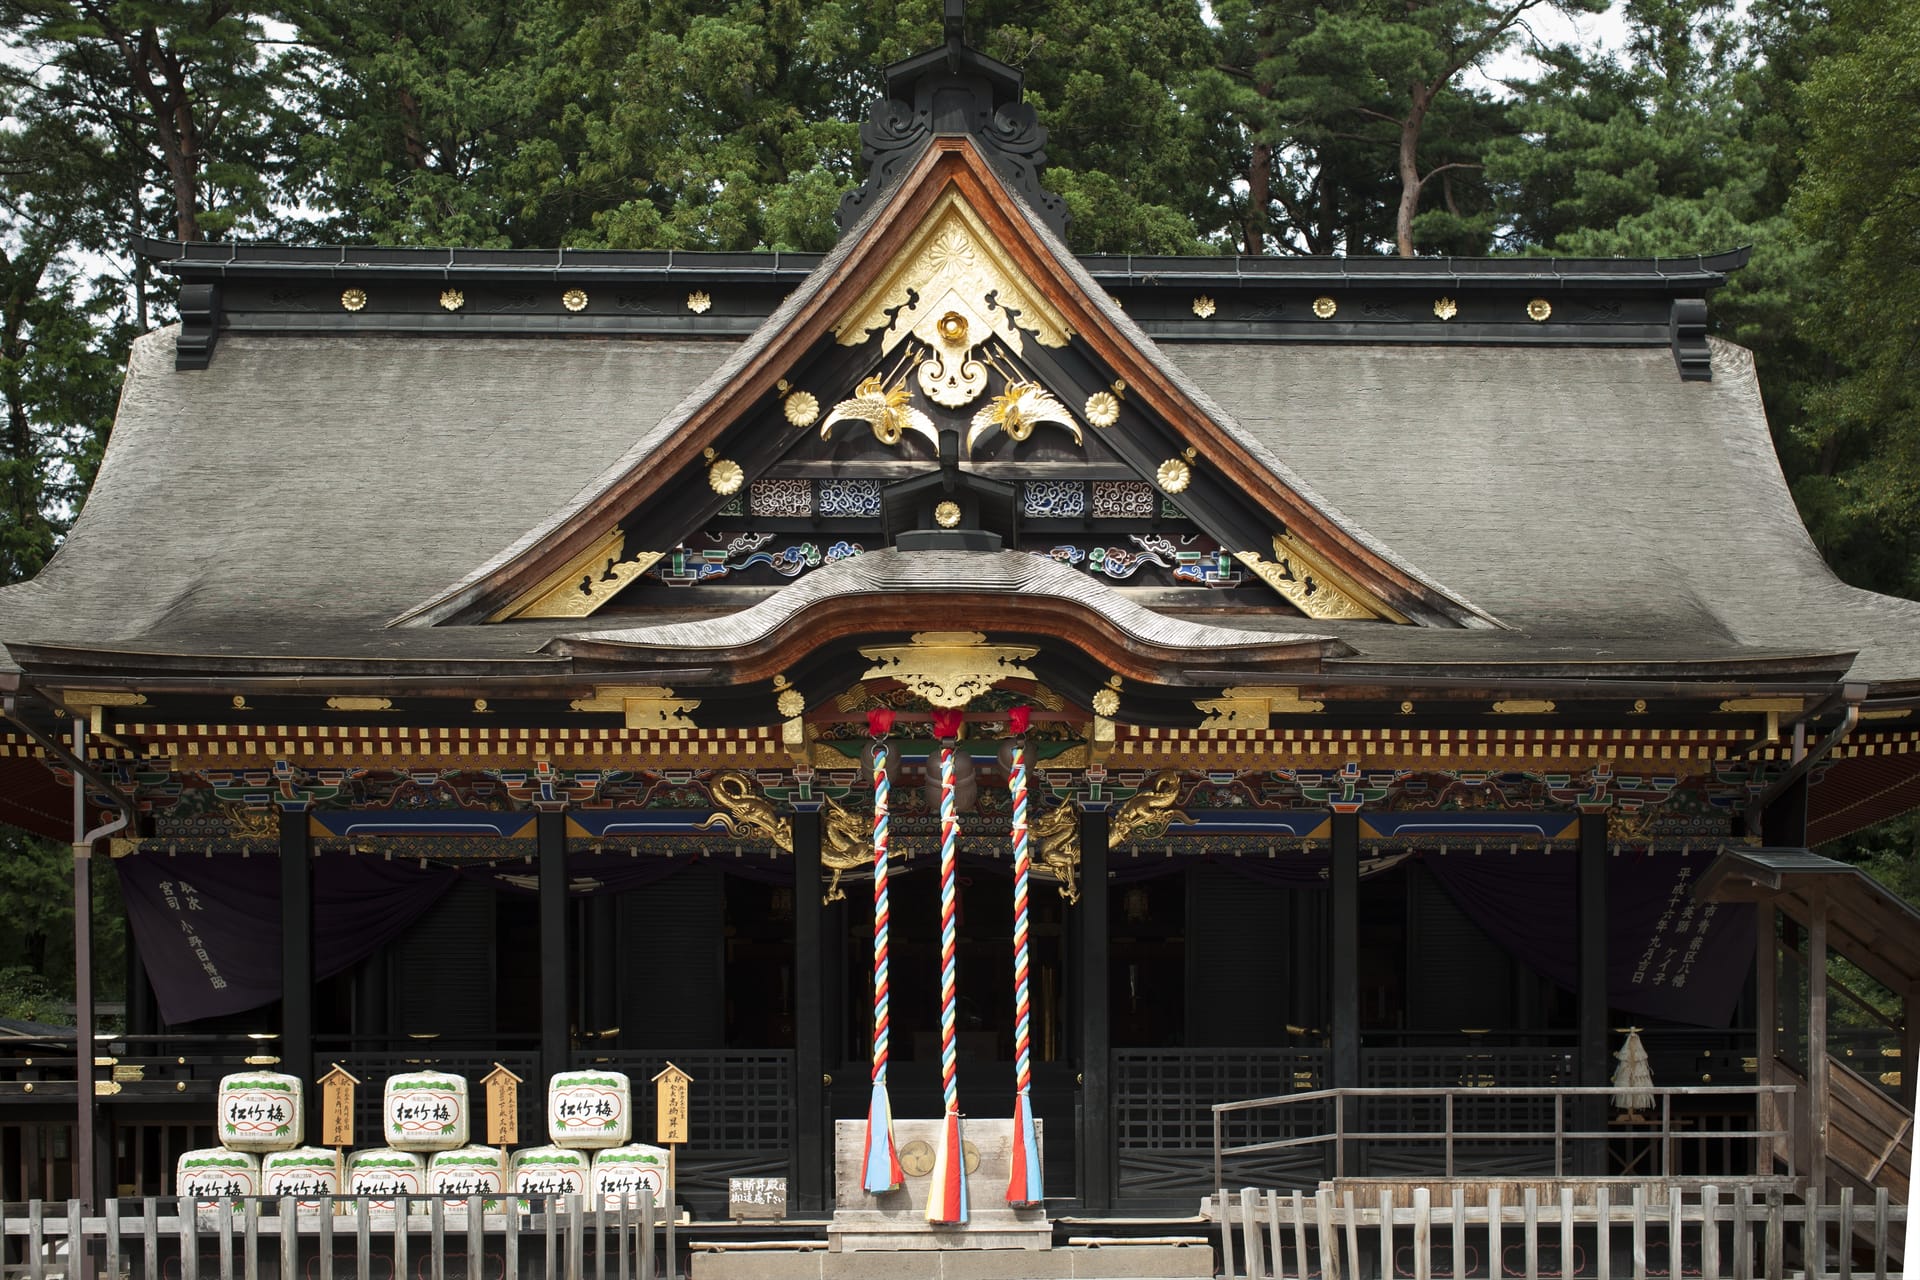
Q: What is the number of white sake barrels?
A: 9